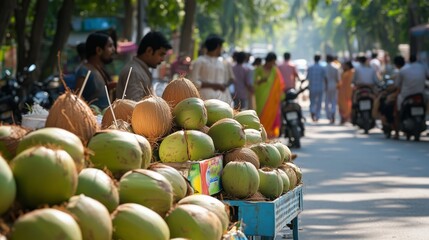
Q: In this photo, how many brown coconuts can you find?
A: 5